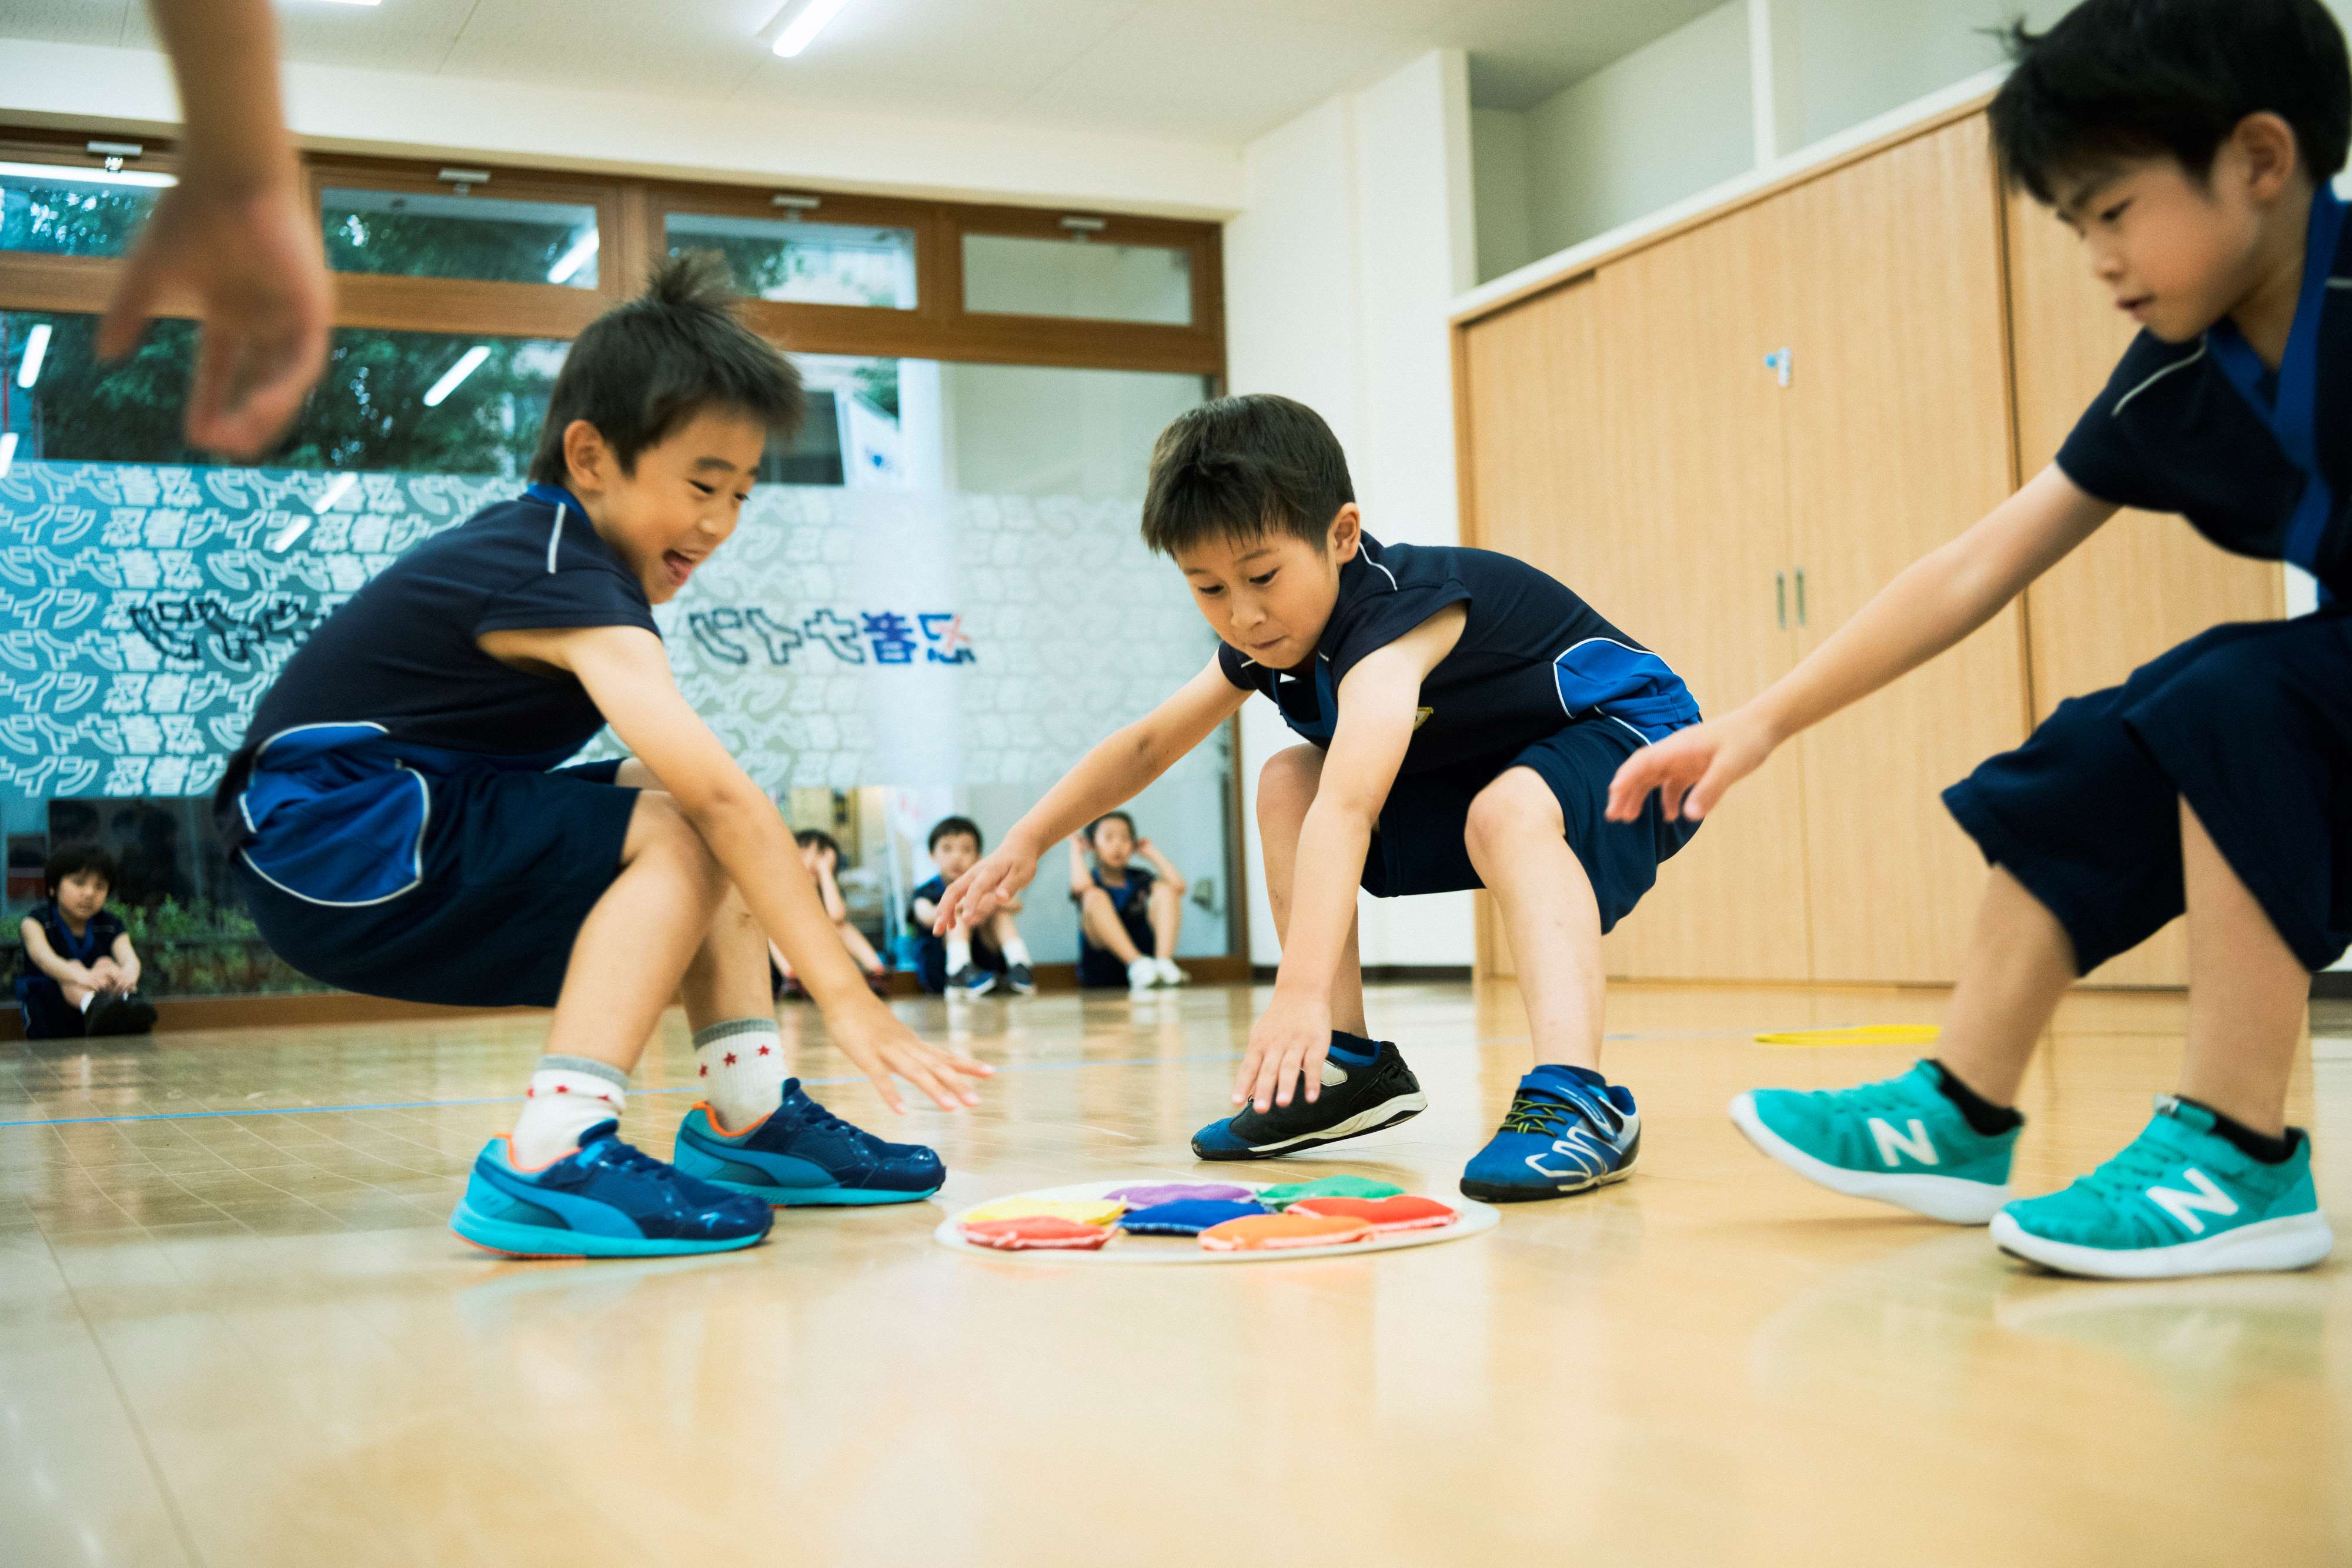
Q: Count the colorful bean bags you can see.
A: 7